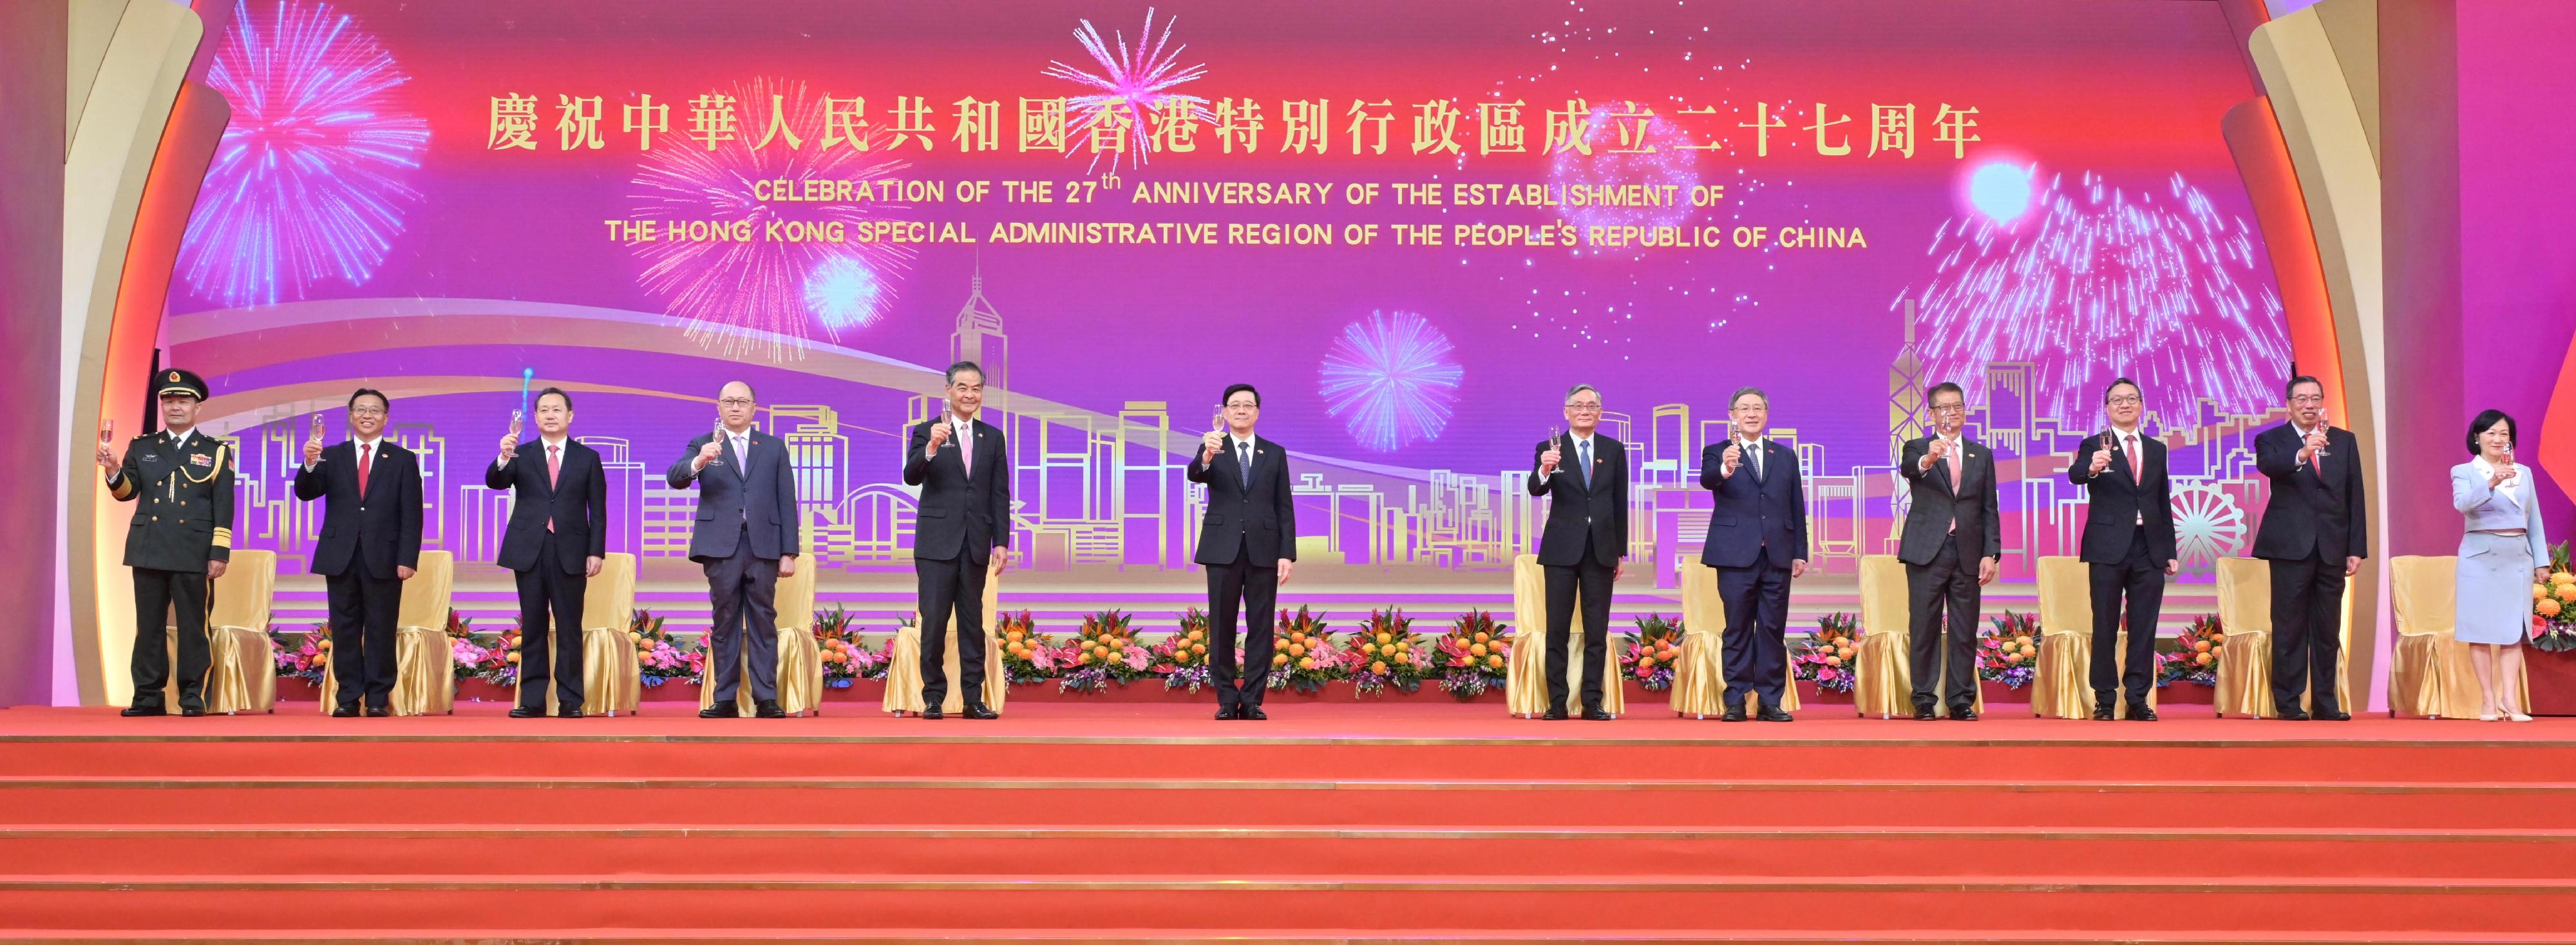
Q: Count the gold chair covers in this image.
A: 11